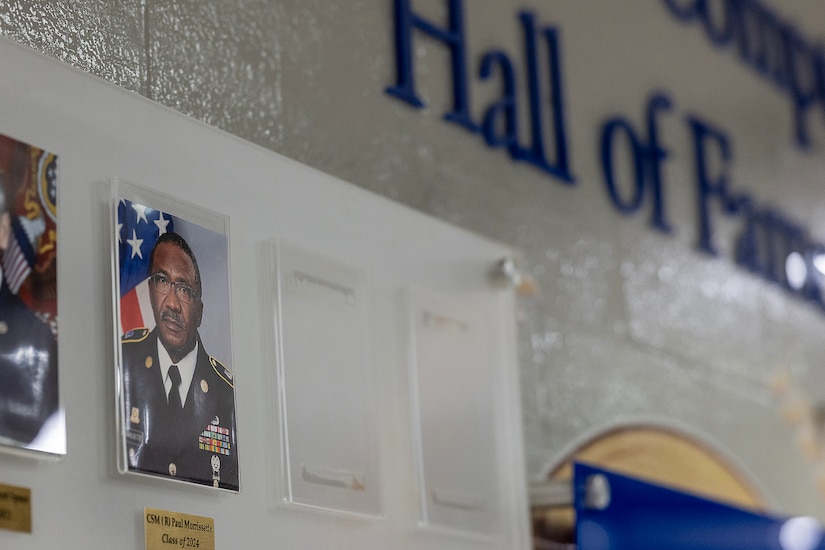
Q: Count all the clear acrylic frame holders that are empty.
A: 2